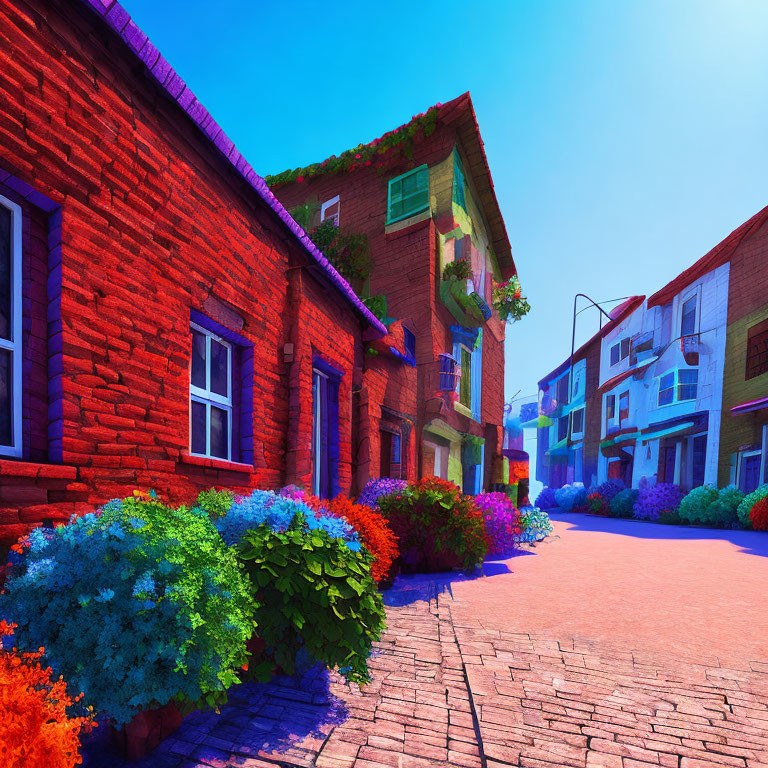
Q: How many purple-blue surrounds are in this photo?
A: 3